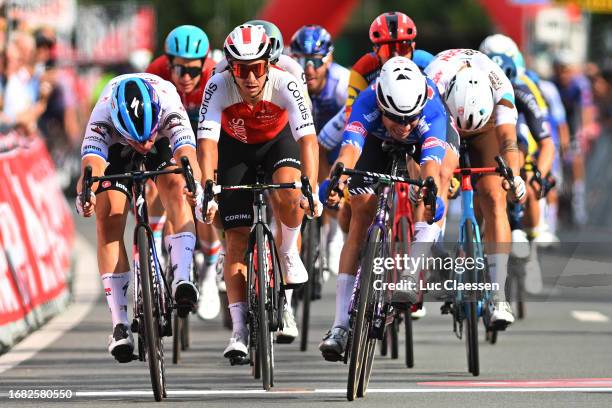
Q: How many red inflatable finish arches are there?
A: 1